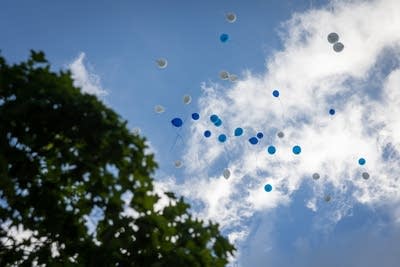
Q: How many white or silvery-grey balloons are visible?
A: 14